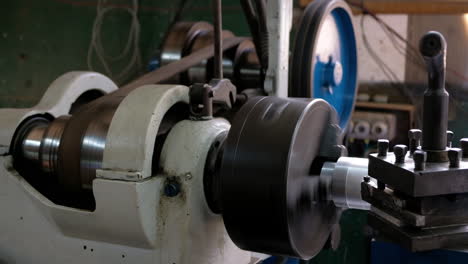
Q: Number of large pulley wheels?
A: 1